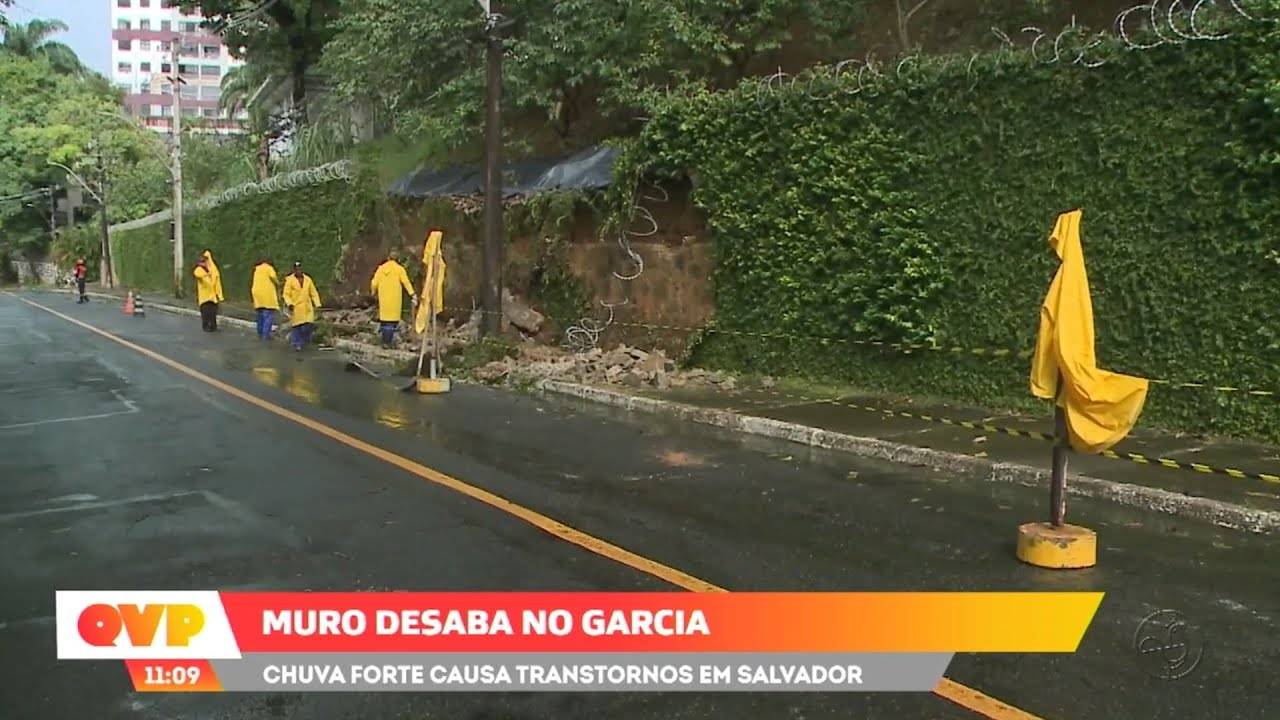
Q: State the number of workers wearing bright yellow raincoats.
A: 4